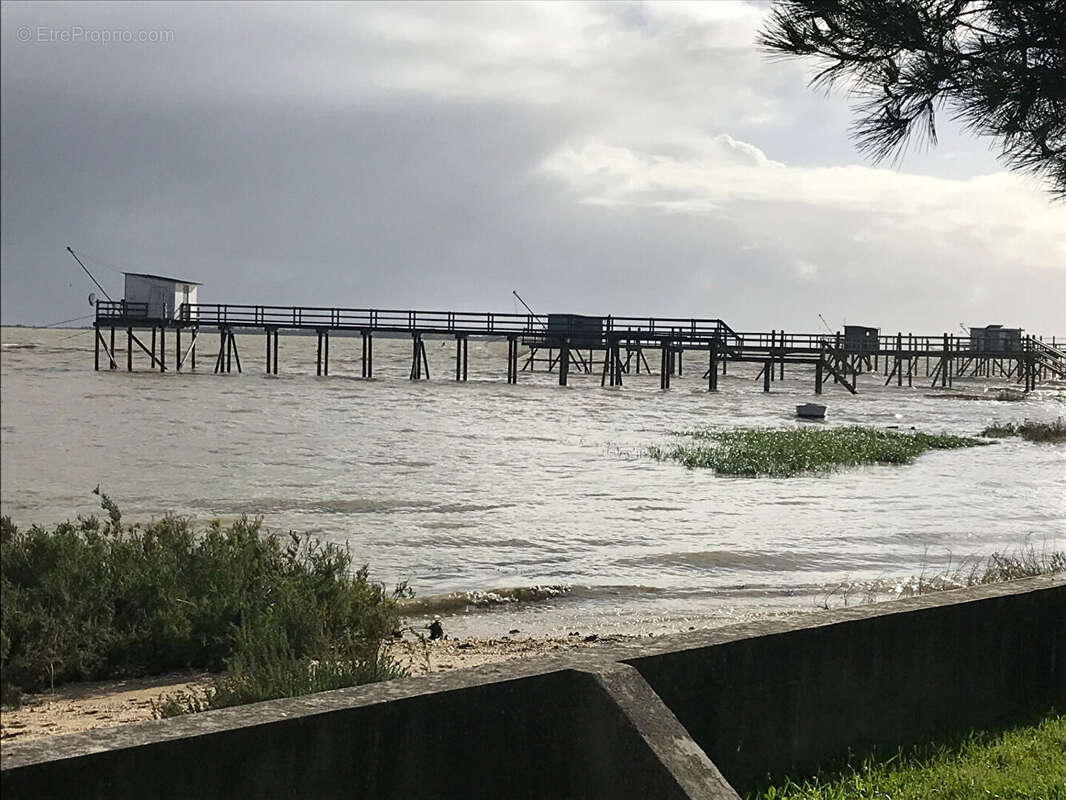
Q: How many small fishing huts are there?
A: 4